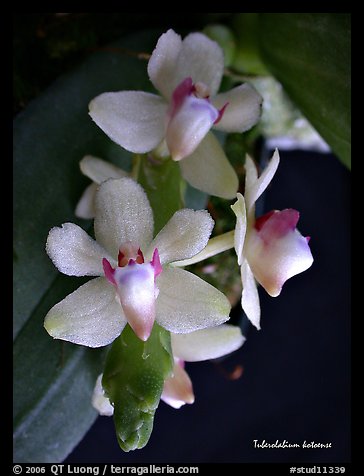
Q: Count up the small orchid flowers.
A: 5